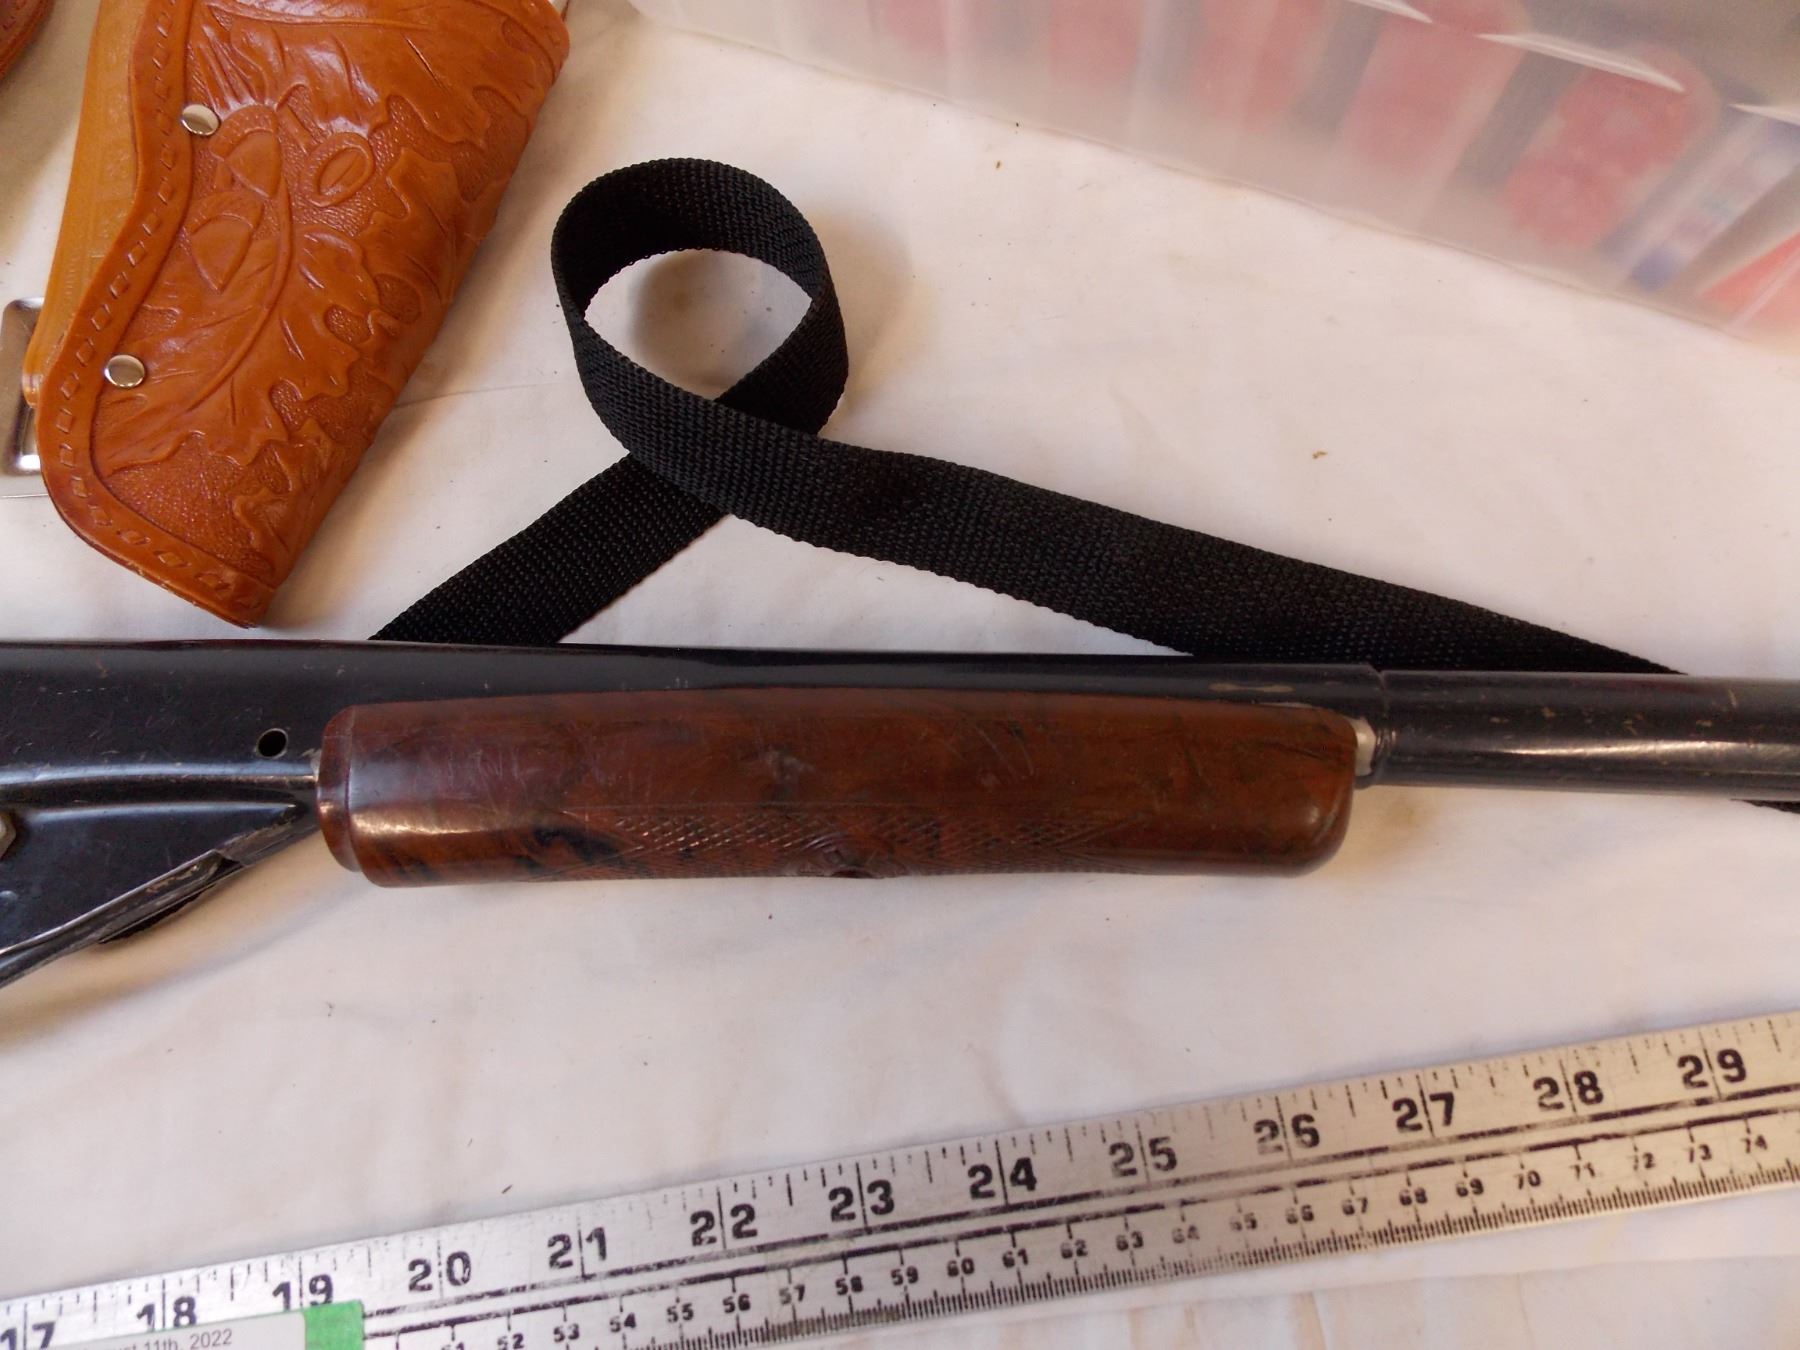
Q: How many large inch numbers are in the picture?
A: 13